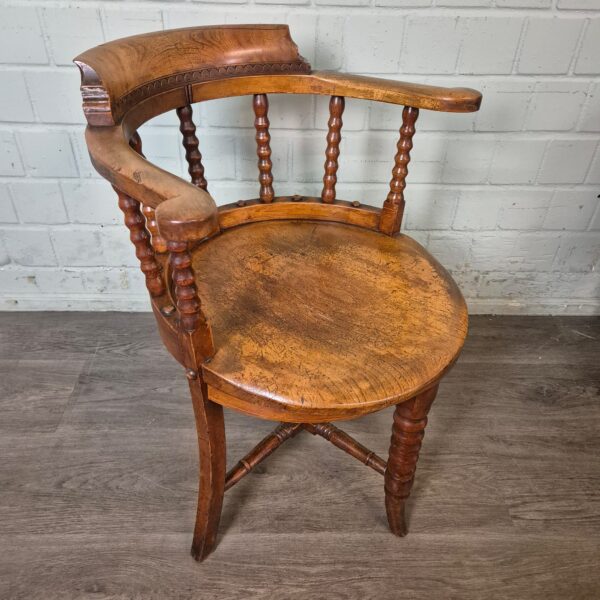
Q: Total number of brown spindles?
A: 7